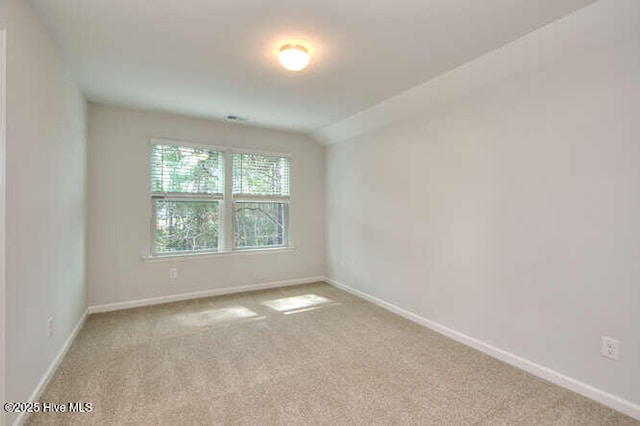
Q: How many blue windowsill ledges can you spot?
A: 0